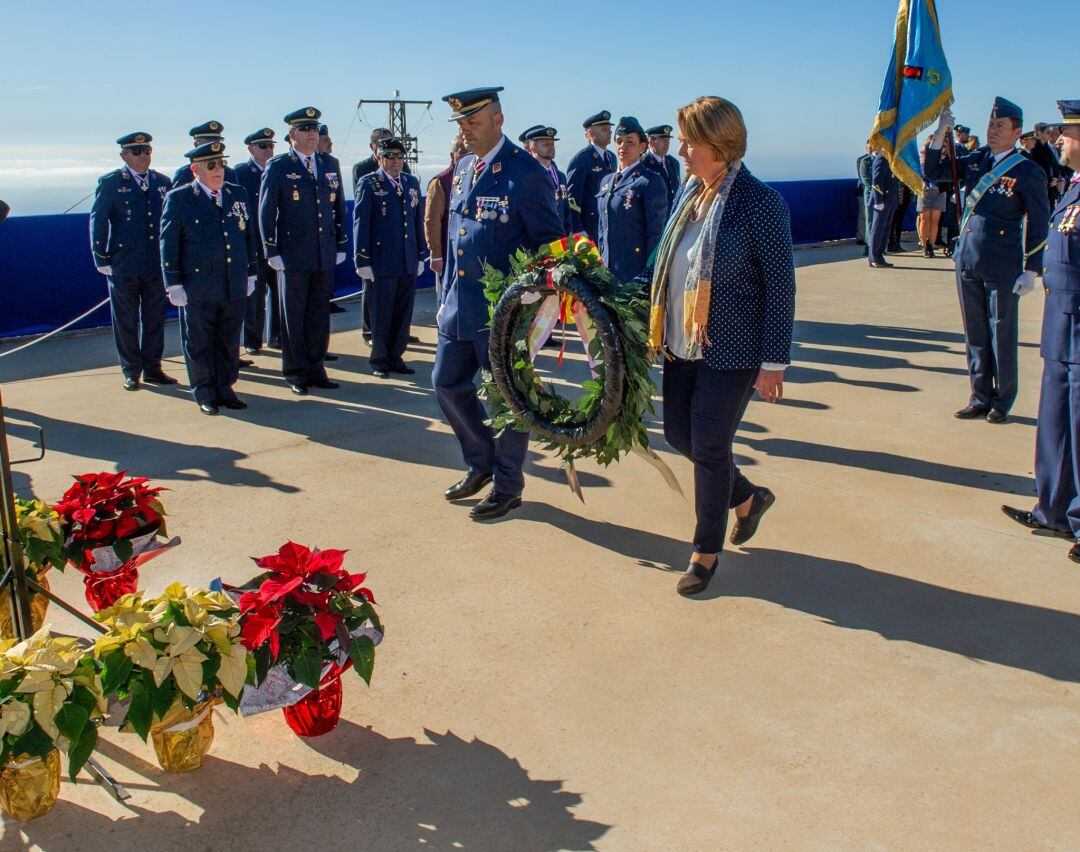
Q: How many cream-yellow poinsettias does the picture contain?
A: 3